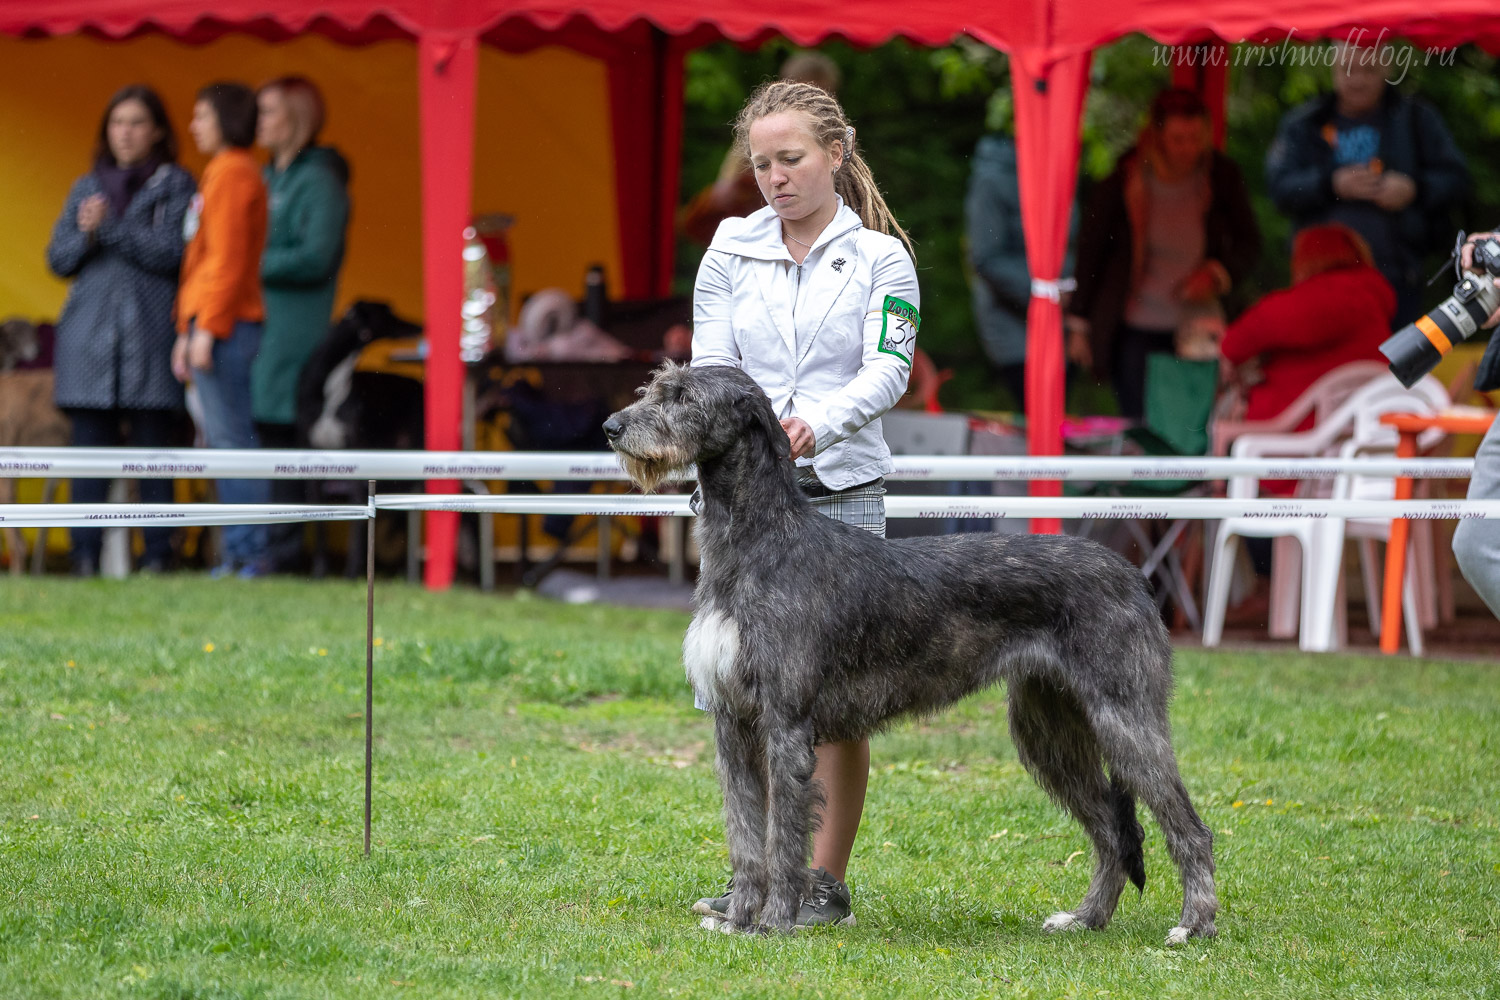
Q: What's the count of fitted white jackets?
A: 1